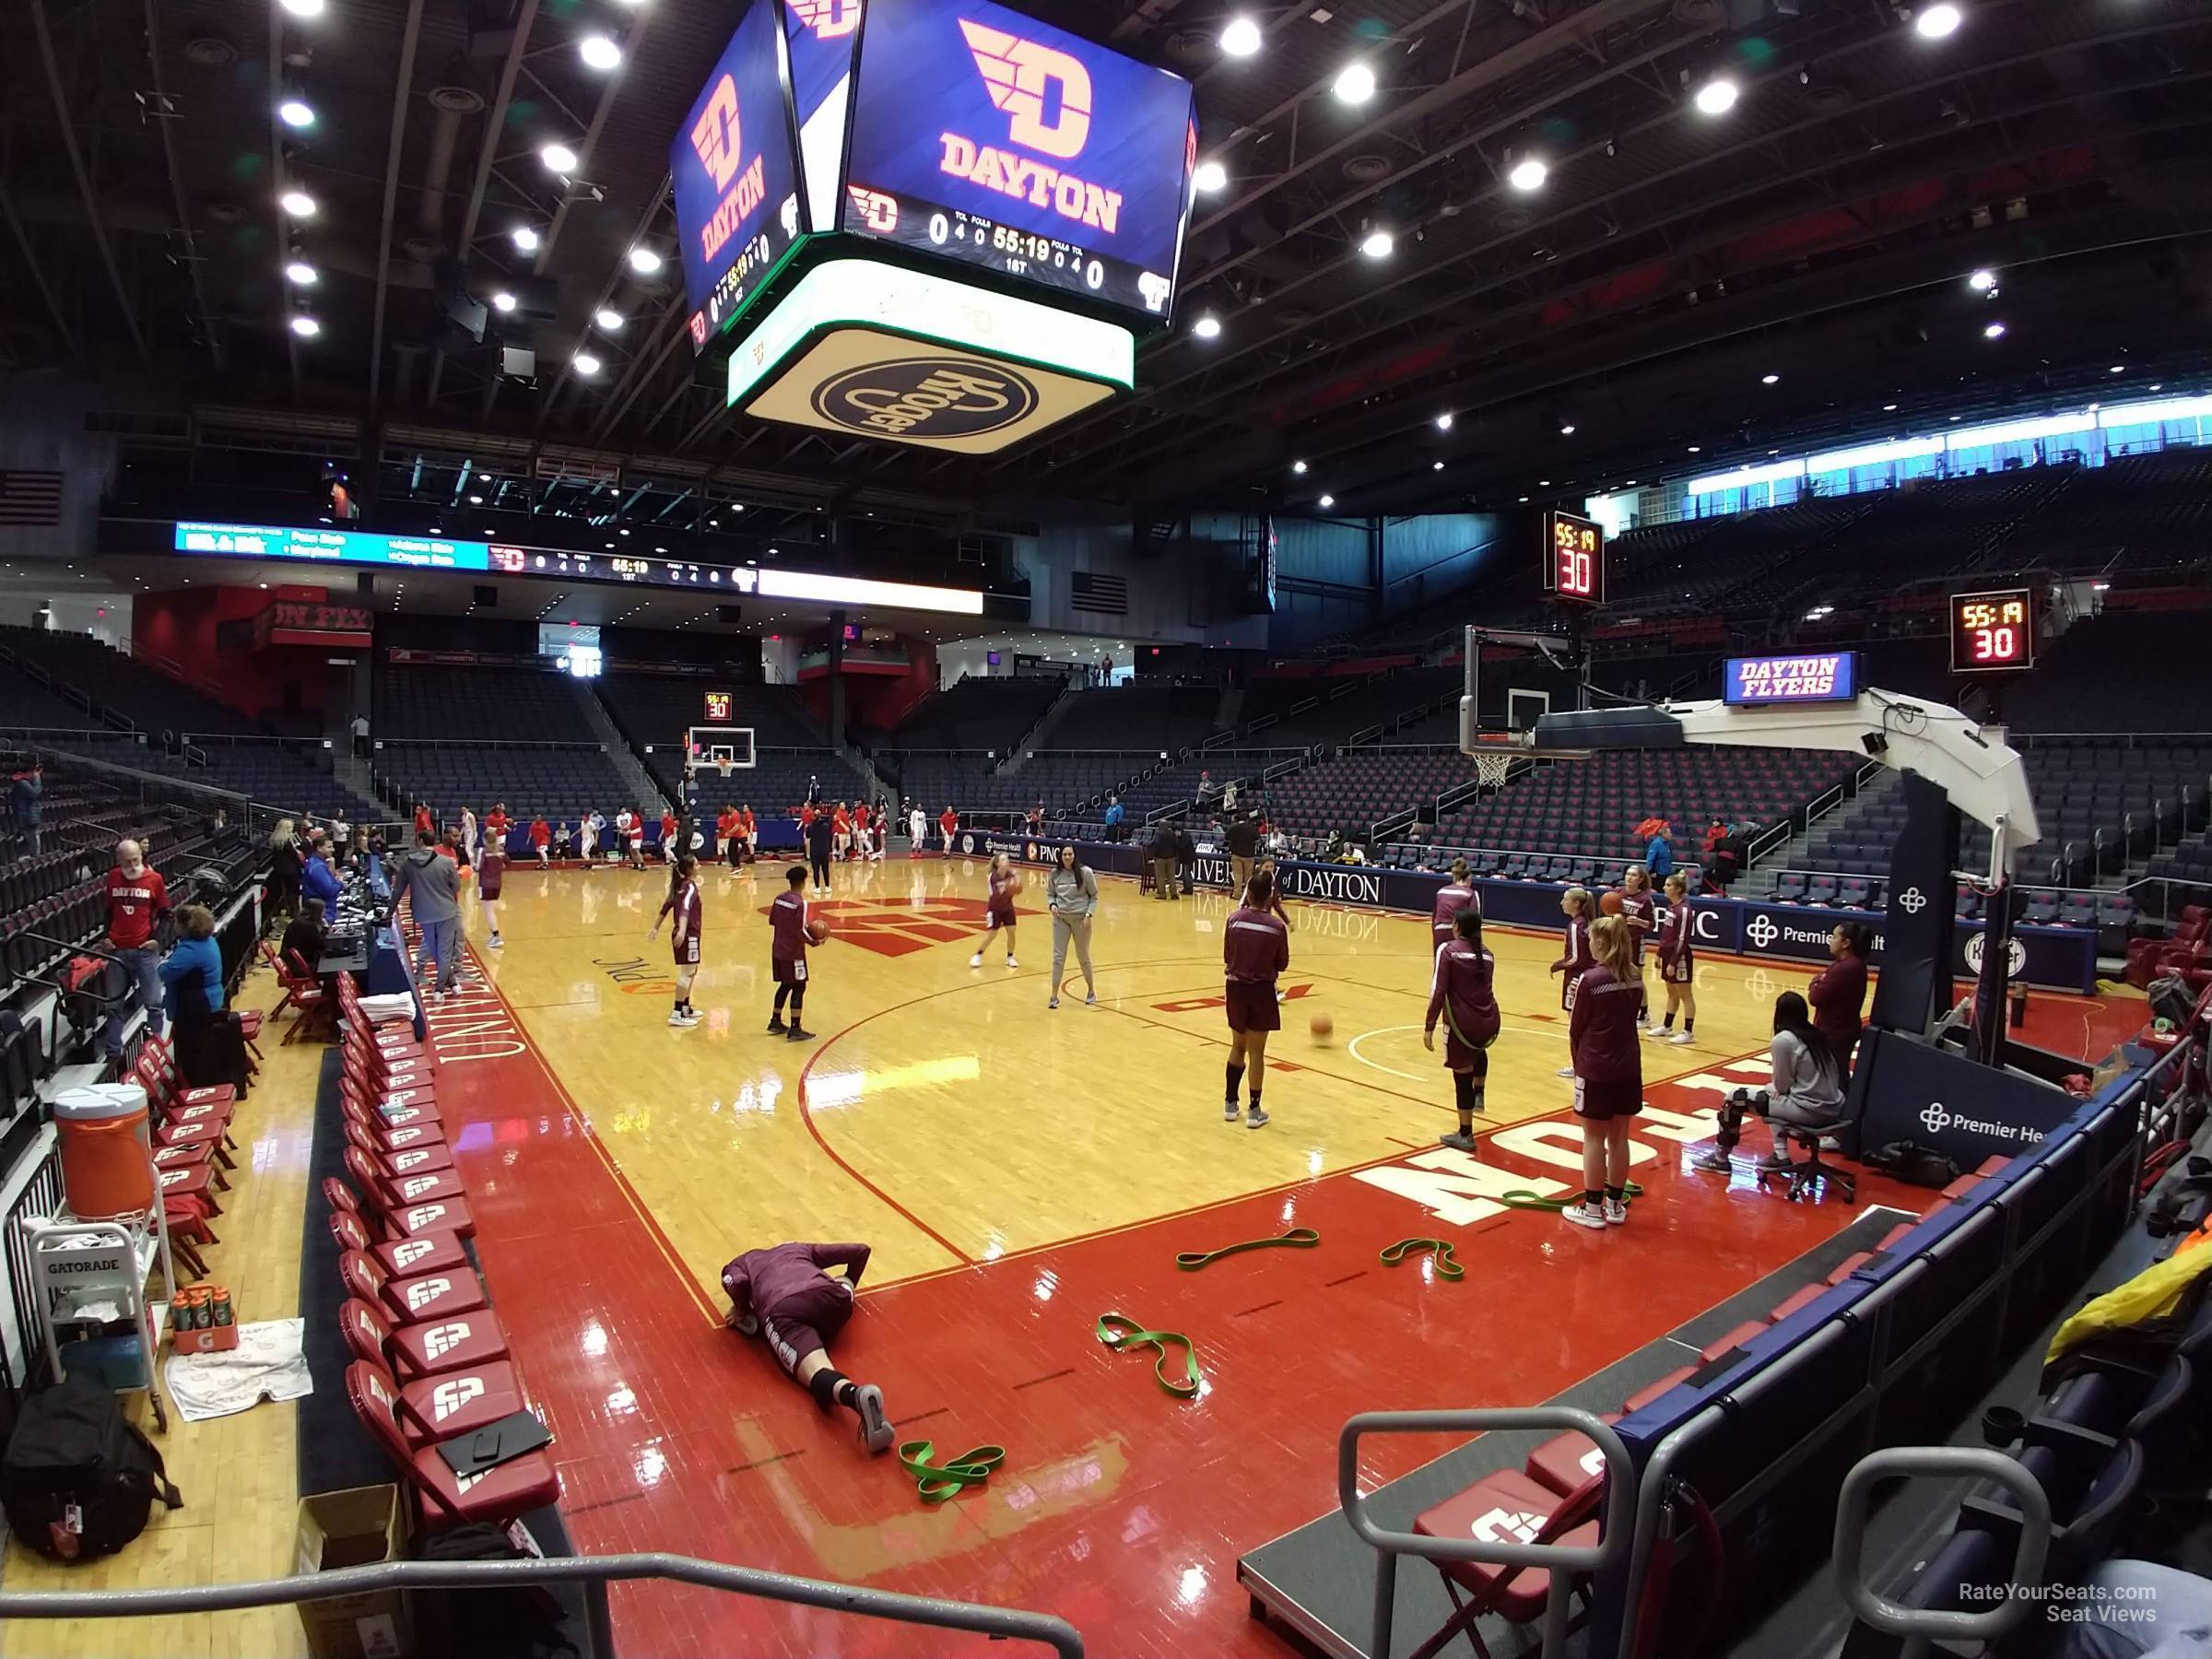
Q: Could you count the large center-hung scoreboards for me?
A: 1